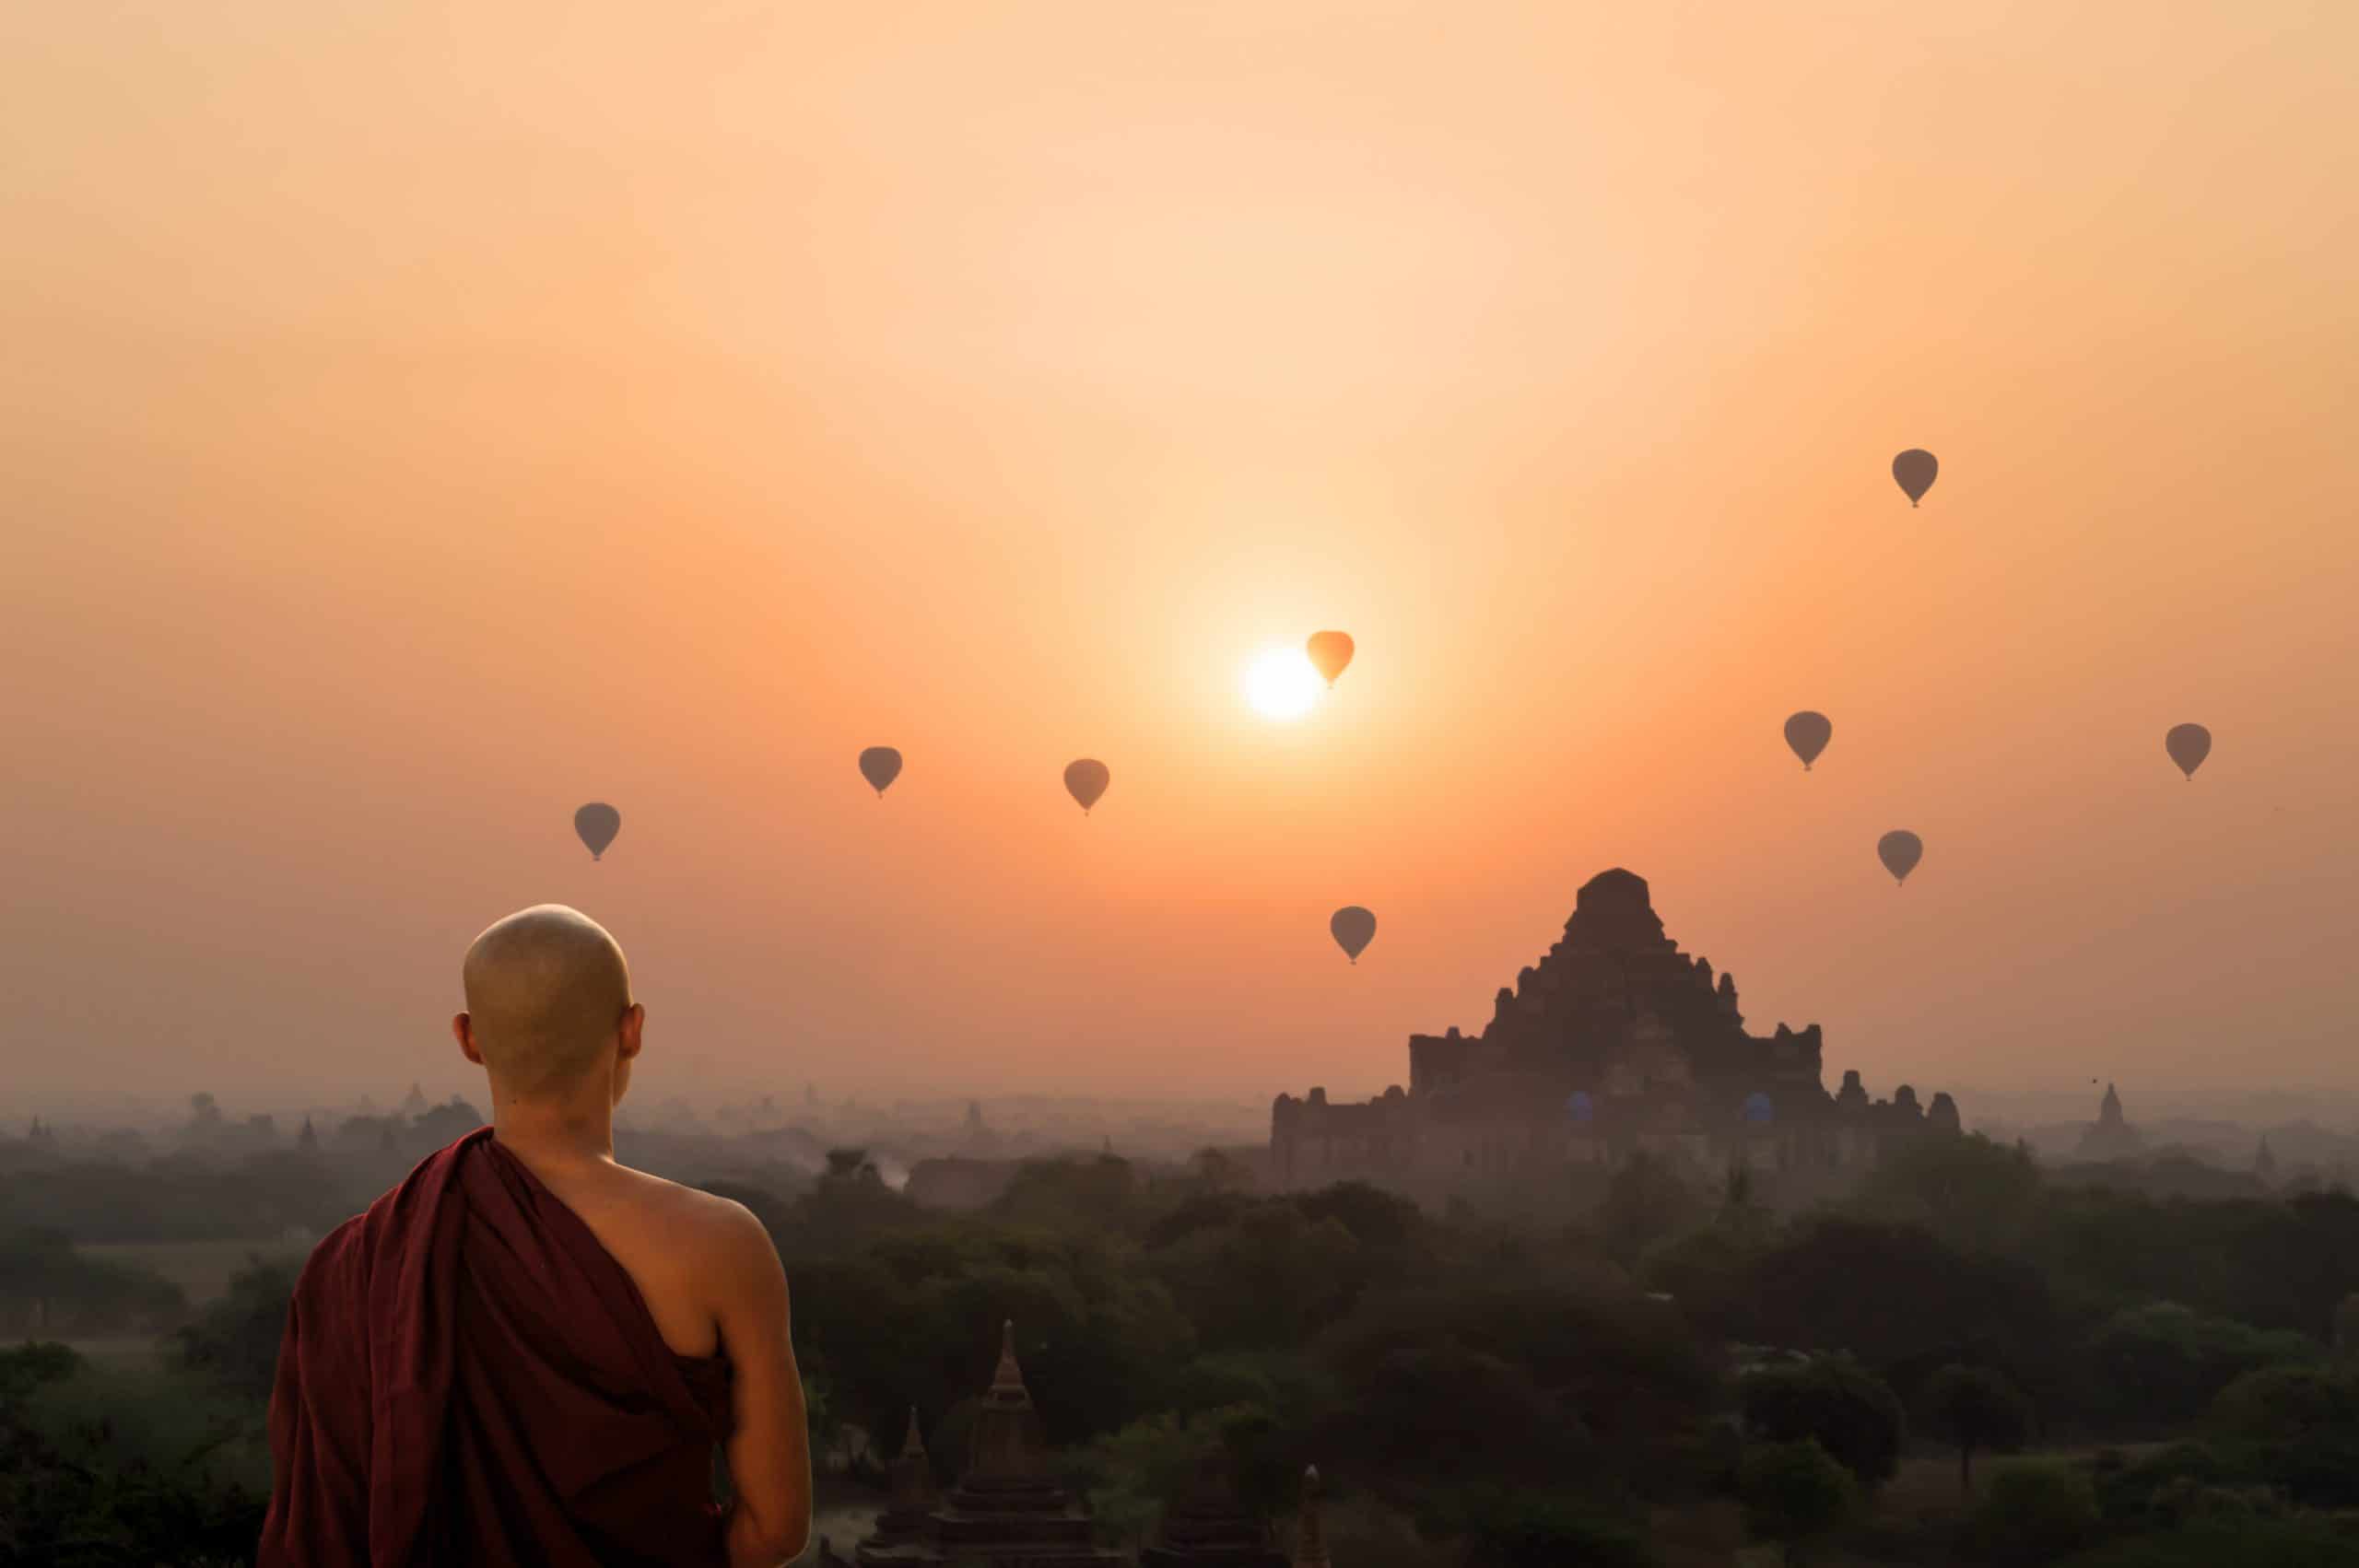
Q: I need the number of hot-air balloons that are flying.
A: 9